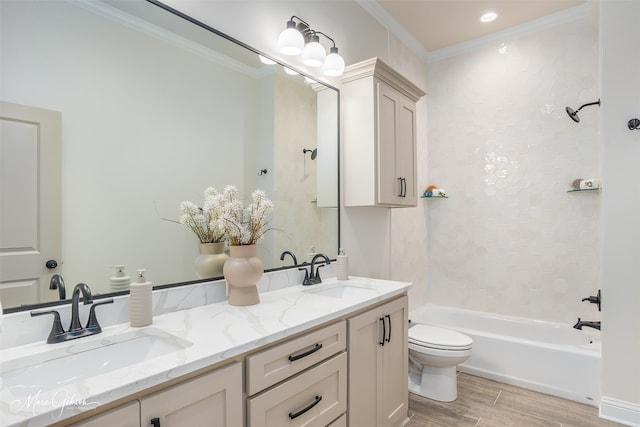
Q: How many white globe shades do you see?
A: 3